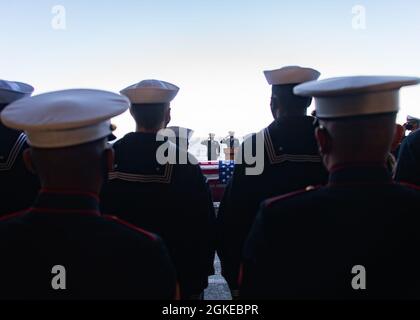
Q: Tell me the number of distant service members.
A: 2